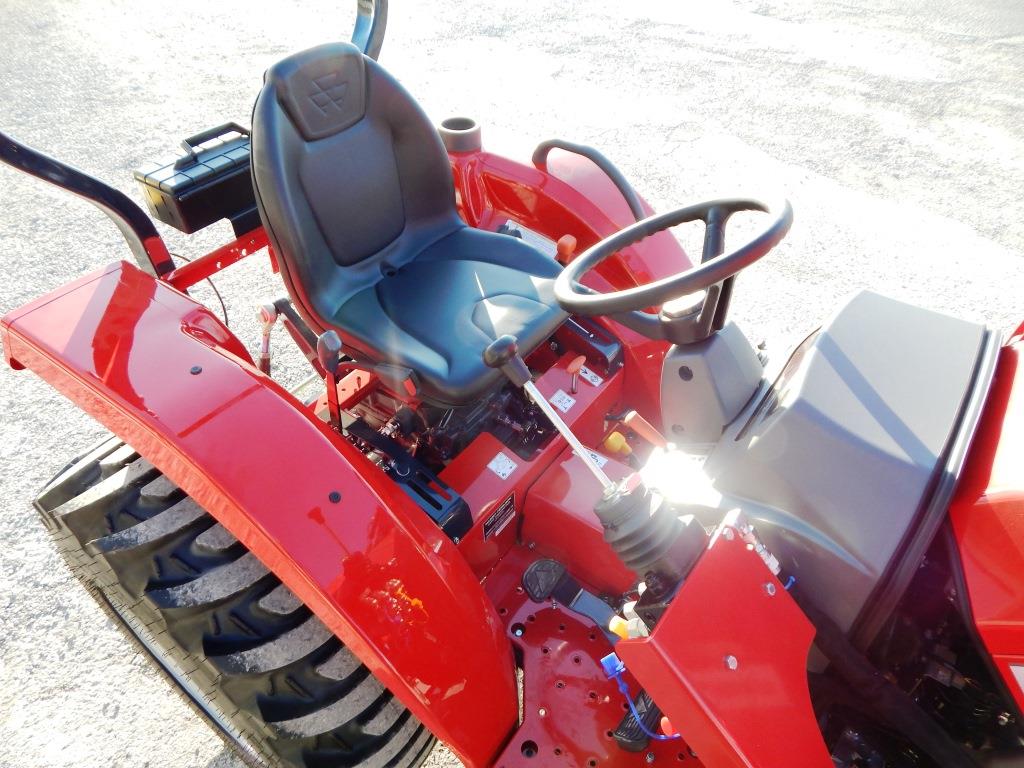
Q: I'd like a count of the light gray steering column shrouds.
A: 1